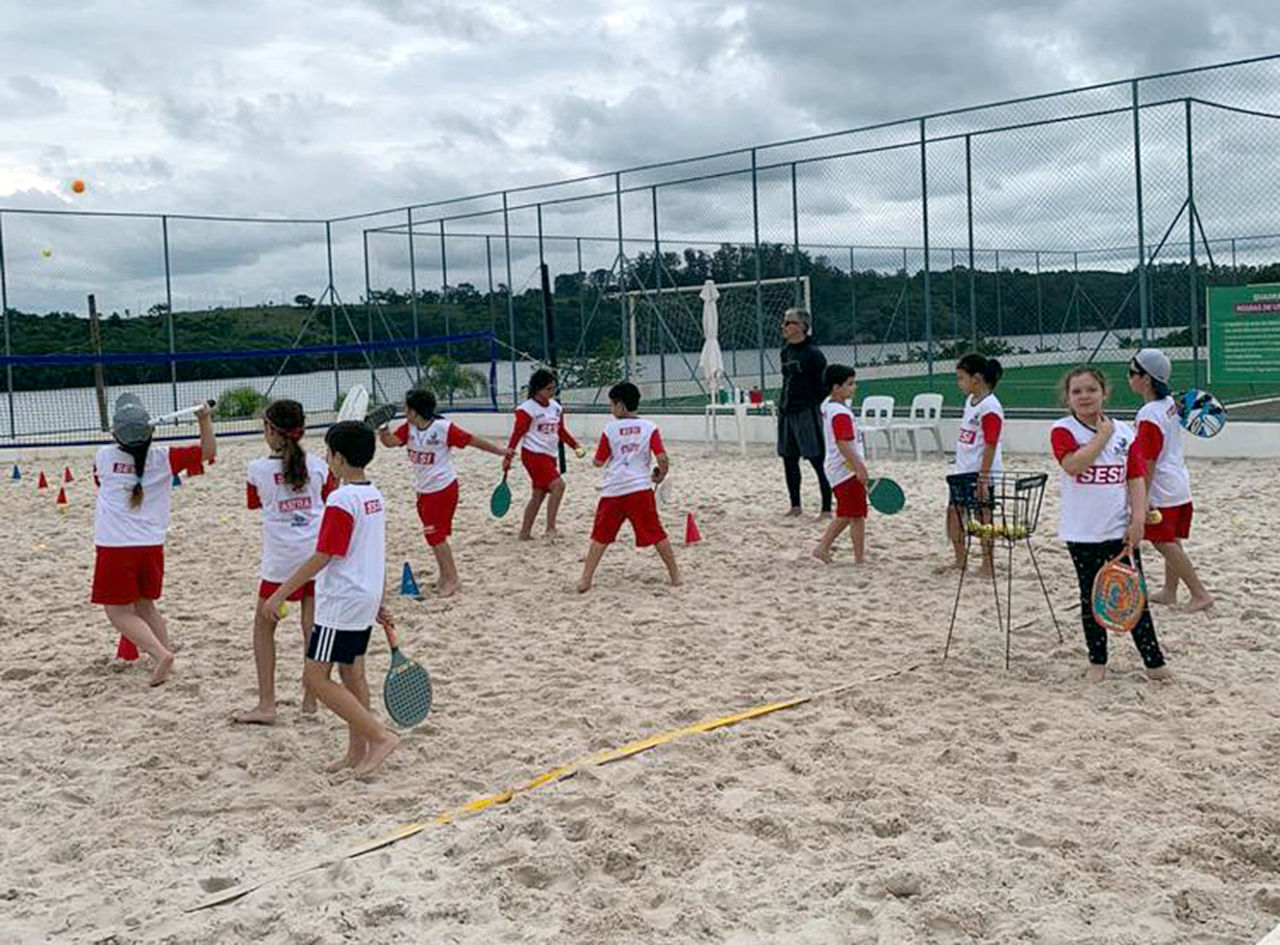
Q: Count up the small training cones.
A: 8